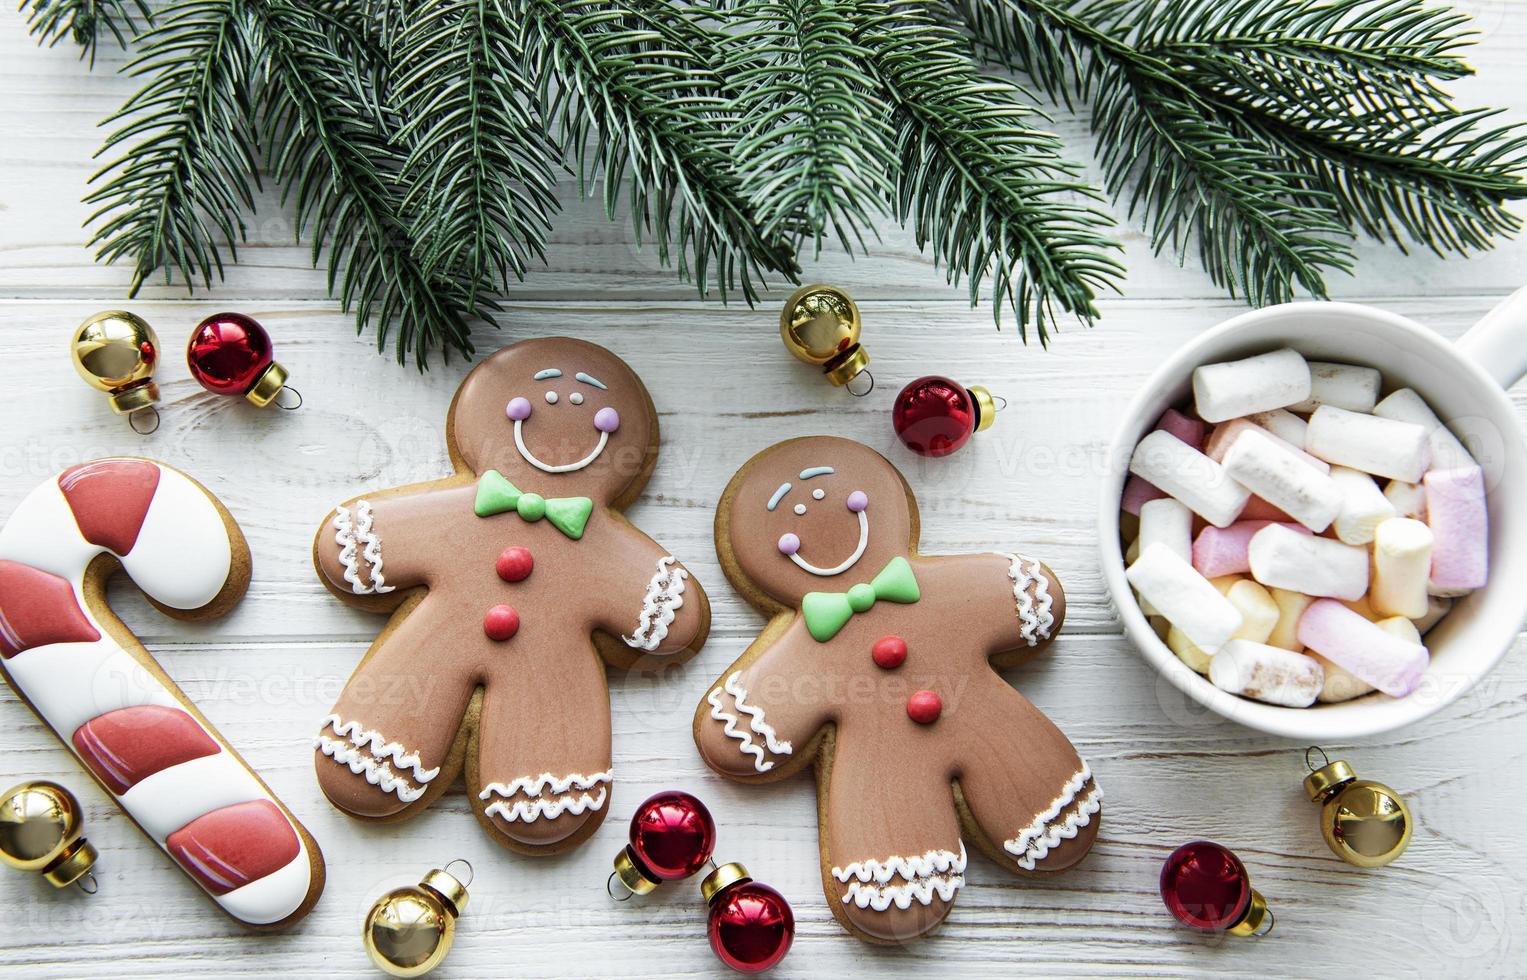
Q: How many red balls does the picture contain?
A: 5